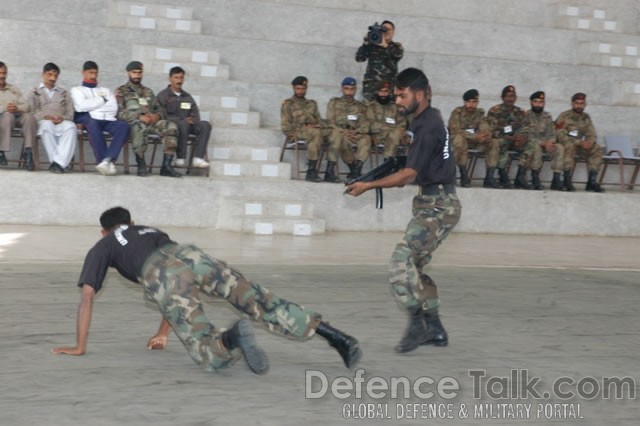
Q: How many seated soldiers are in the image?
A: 8